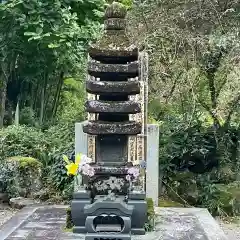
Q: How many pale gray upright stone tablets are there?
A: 2